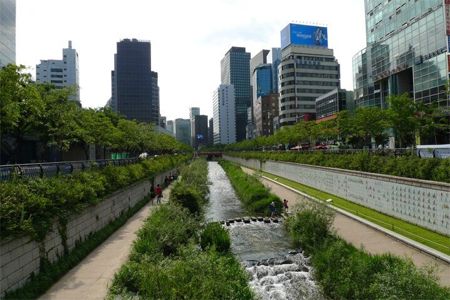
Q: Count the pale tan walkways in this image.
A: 2